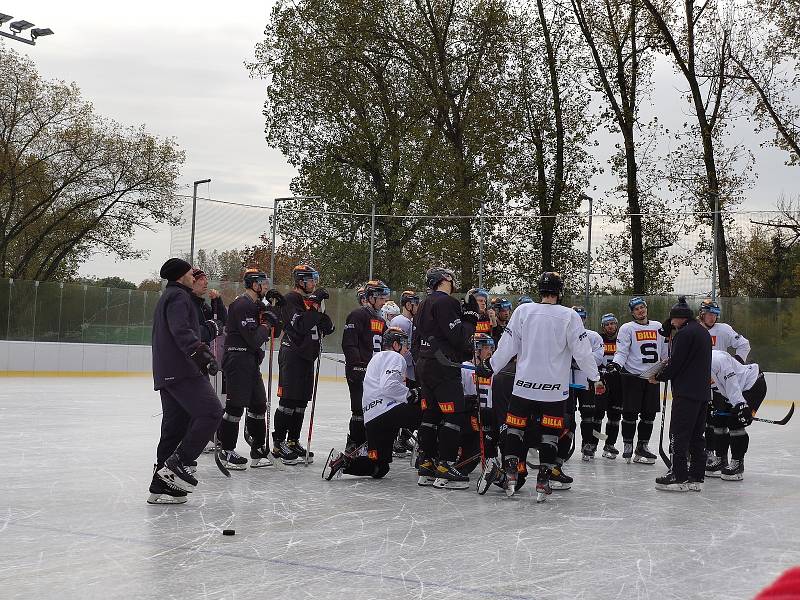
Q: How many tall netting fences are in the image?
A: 1